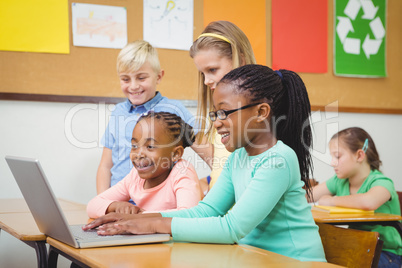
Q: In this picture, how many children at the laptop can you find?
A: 4